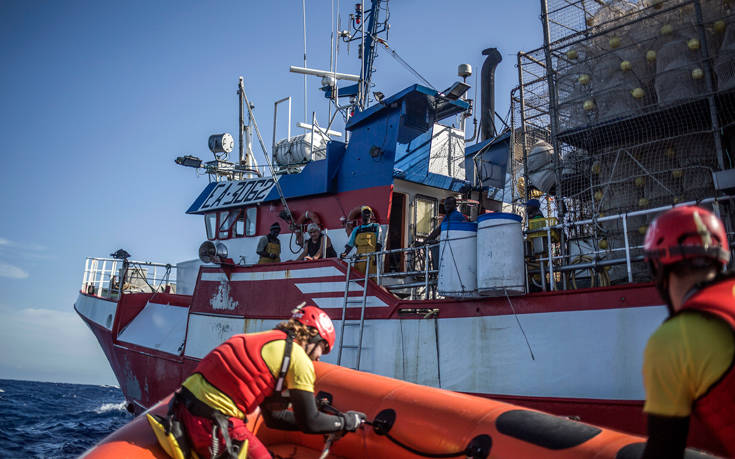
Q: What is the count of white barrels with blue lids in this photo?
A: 2